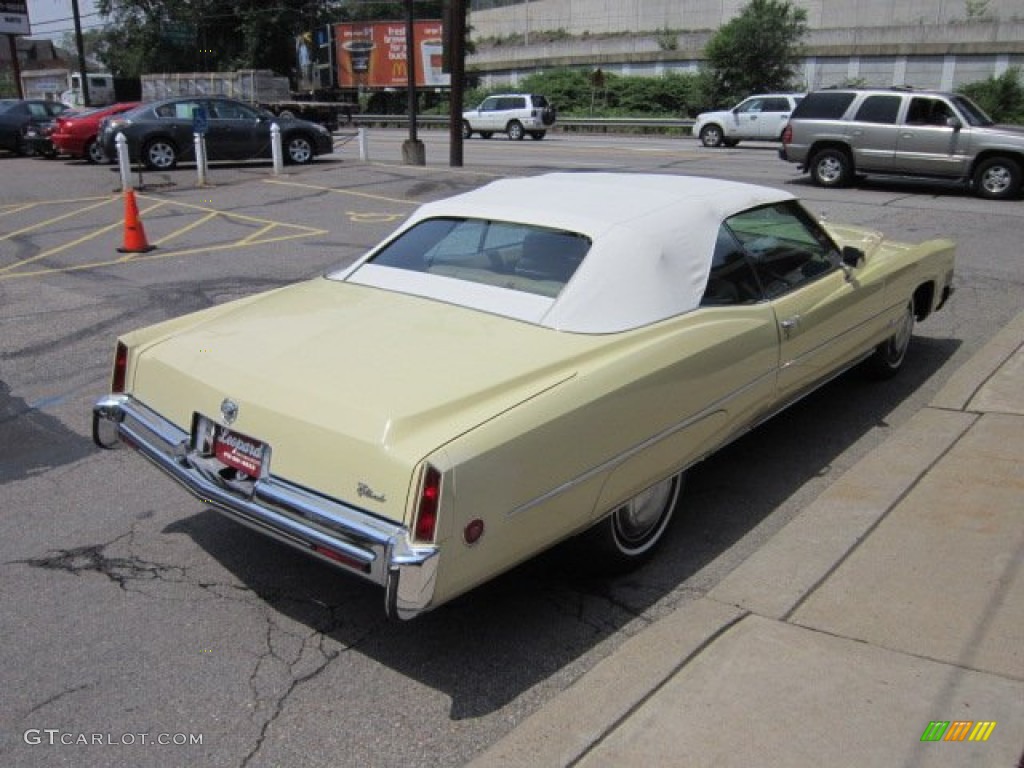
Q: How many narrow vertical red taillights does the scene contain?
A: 2